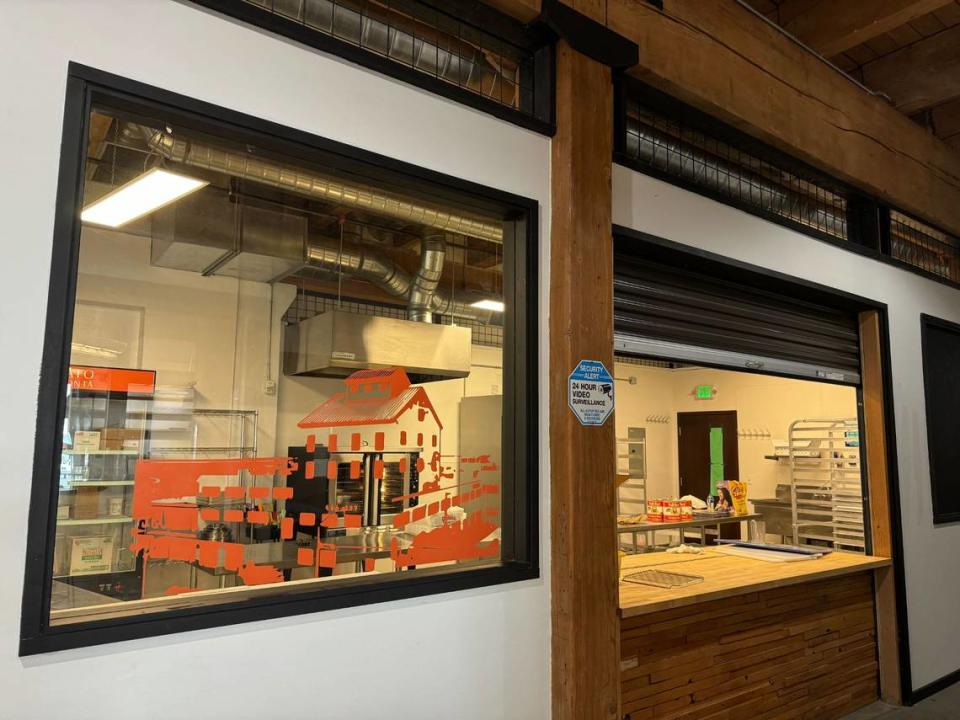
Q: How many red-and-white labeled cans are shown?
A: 3